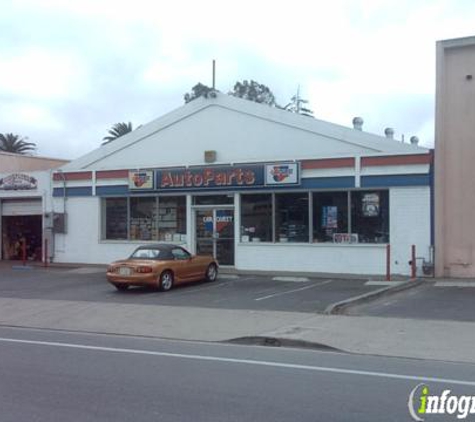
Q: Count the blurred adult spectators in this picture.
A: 0